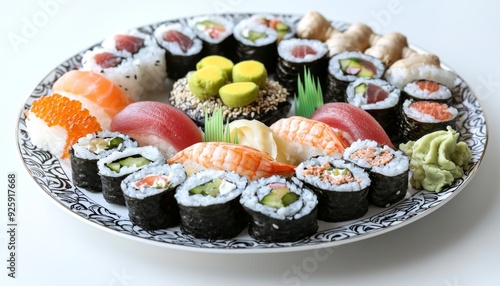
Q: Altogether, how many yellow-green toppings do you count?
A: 4